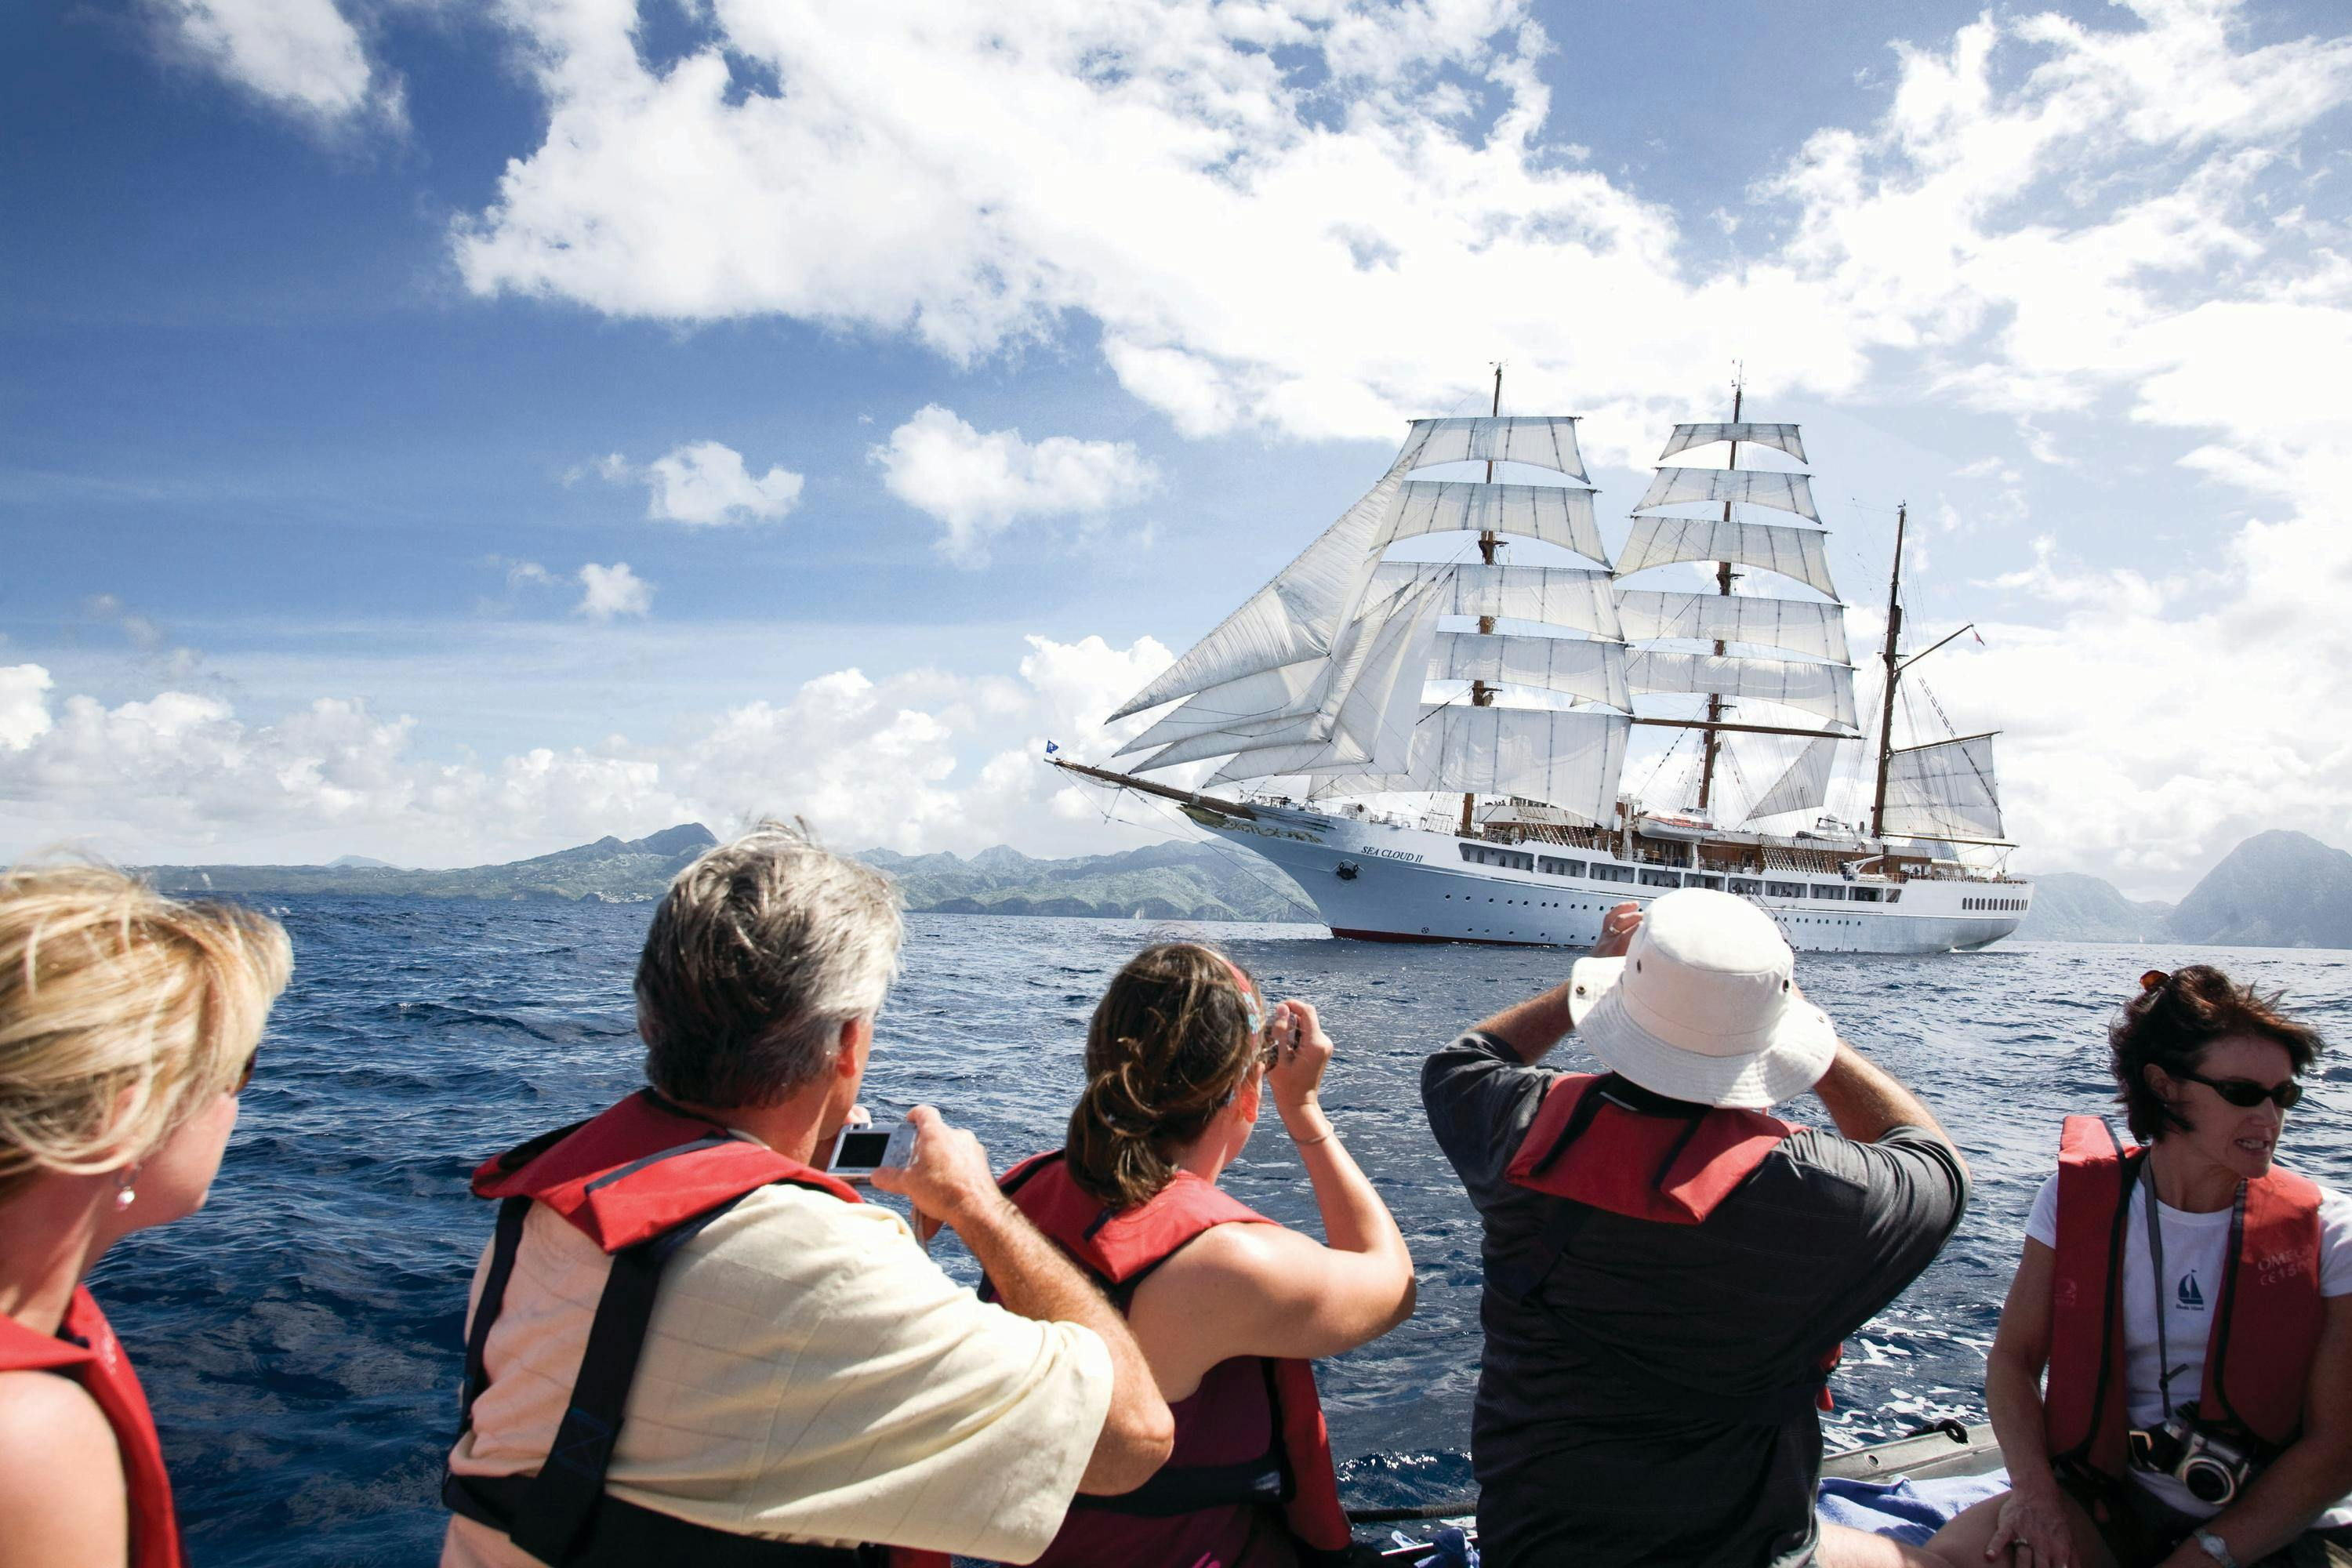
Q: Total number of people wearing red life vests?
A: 5